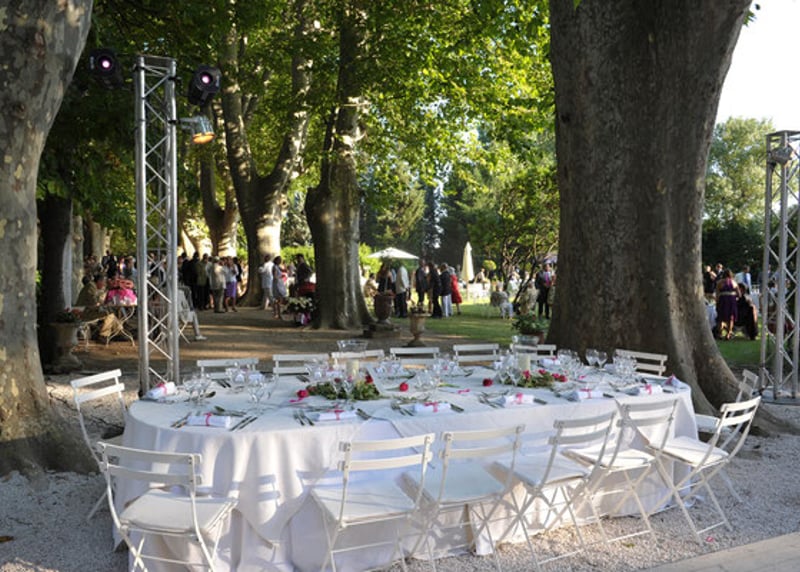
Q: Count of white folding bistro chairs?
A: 15